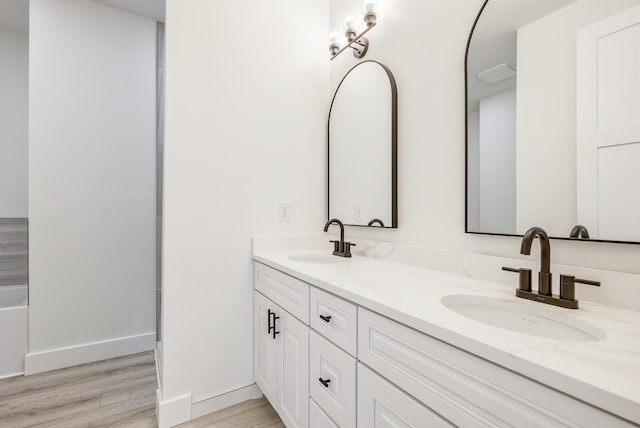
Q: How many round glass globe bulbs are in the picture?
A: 3